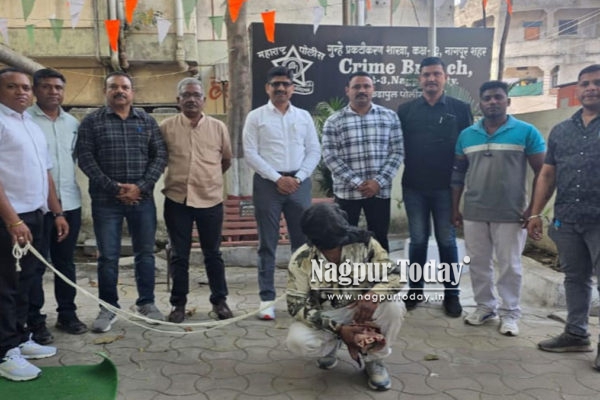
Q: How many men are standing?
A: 9